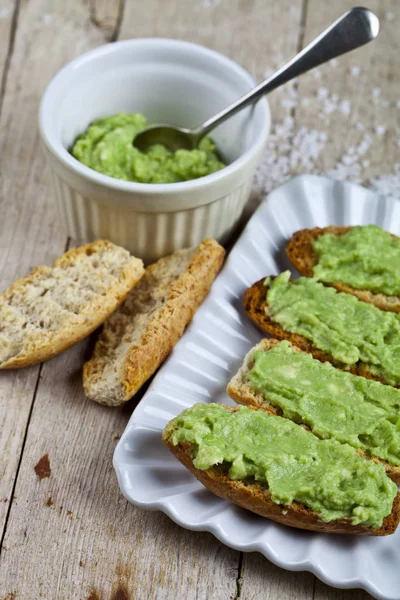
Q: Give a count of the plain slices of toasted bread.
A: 2